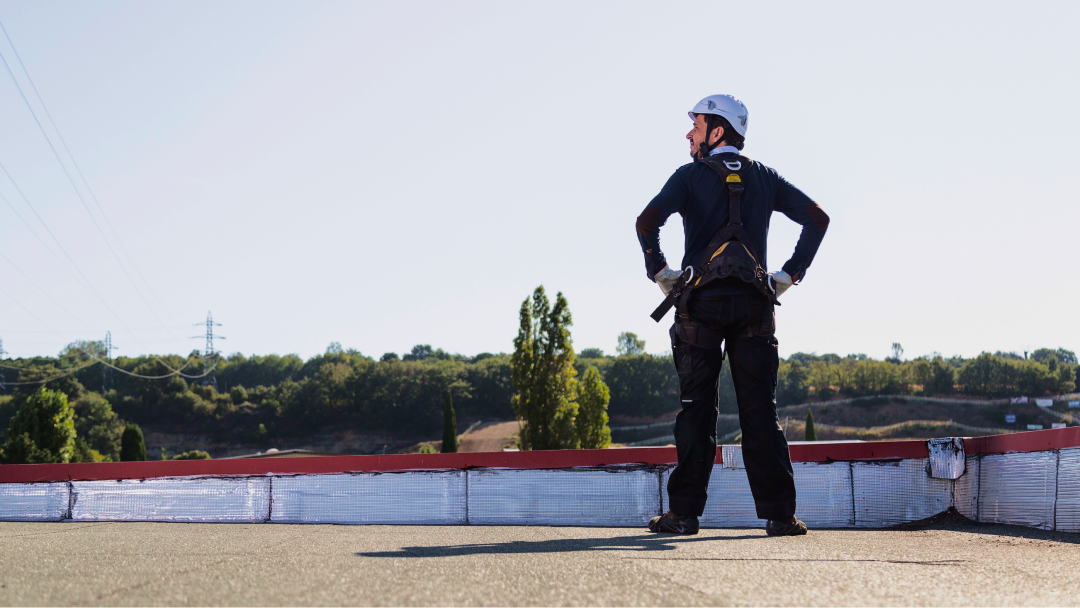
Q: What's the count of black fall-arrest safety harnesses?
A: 1